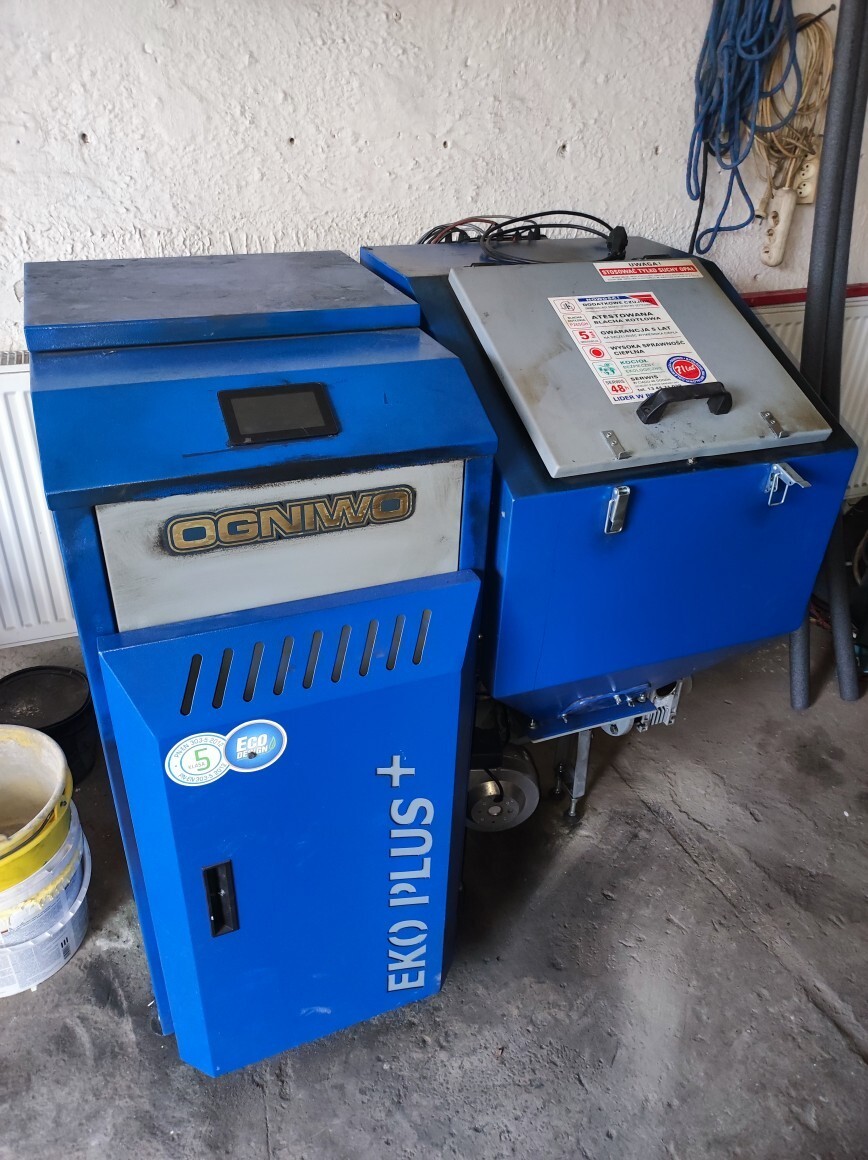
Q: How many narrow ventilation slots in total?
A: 9